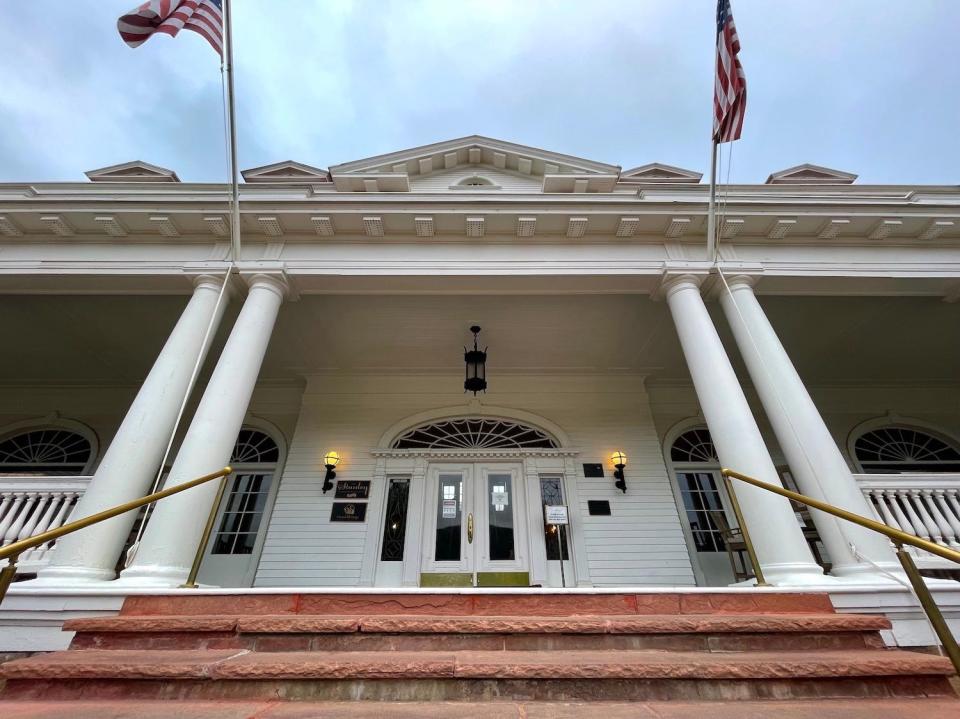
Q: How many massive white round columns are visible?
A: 4